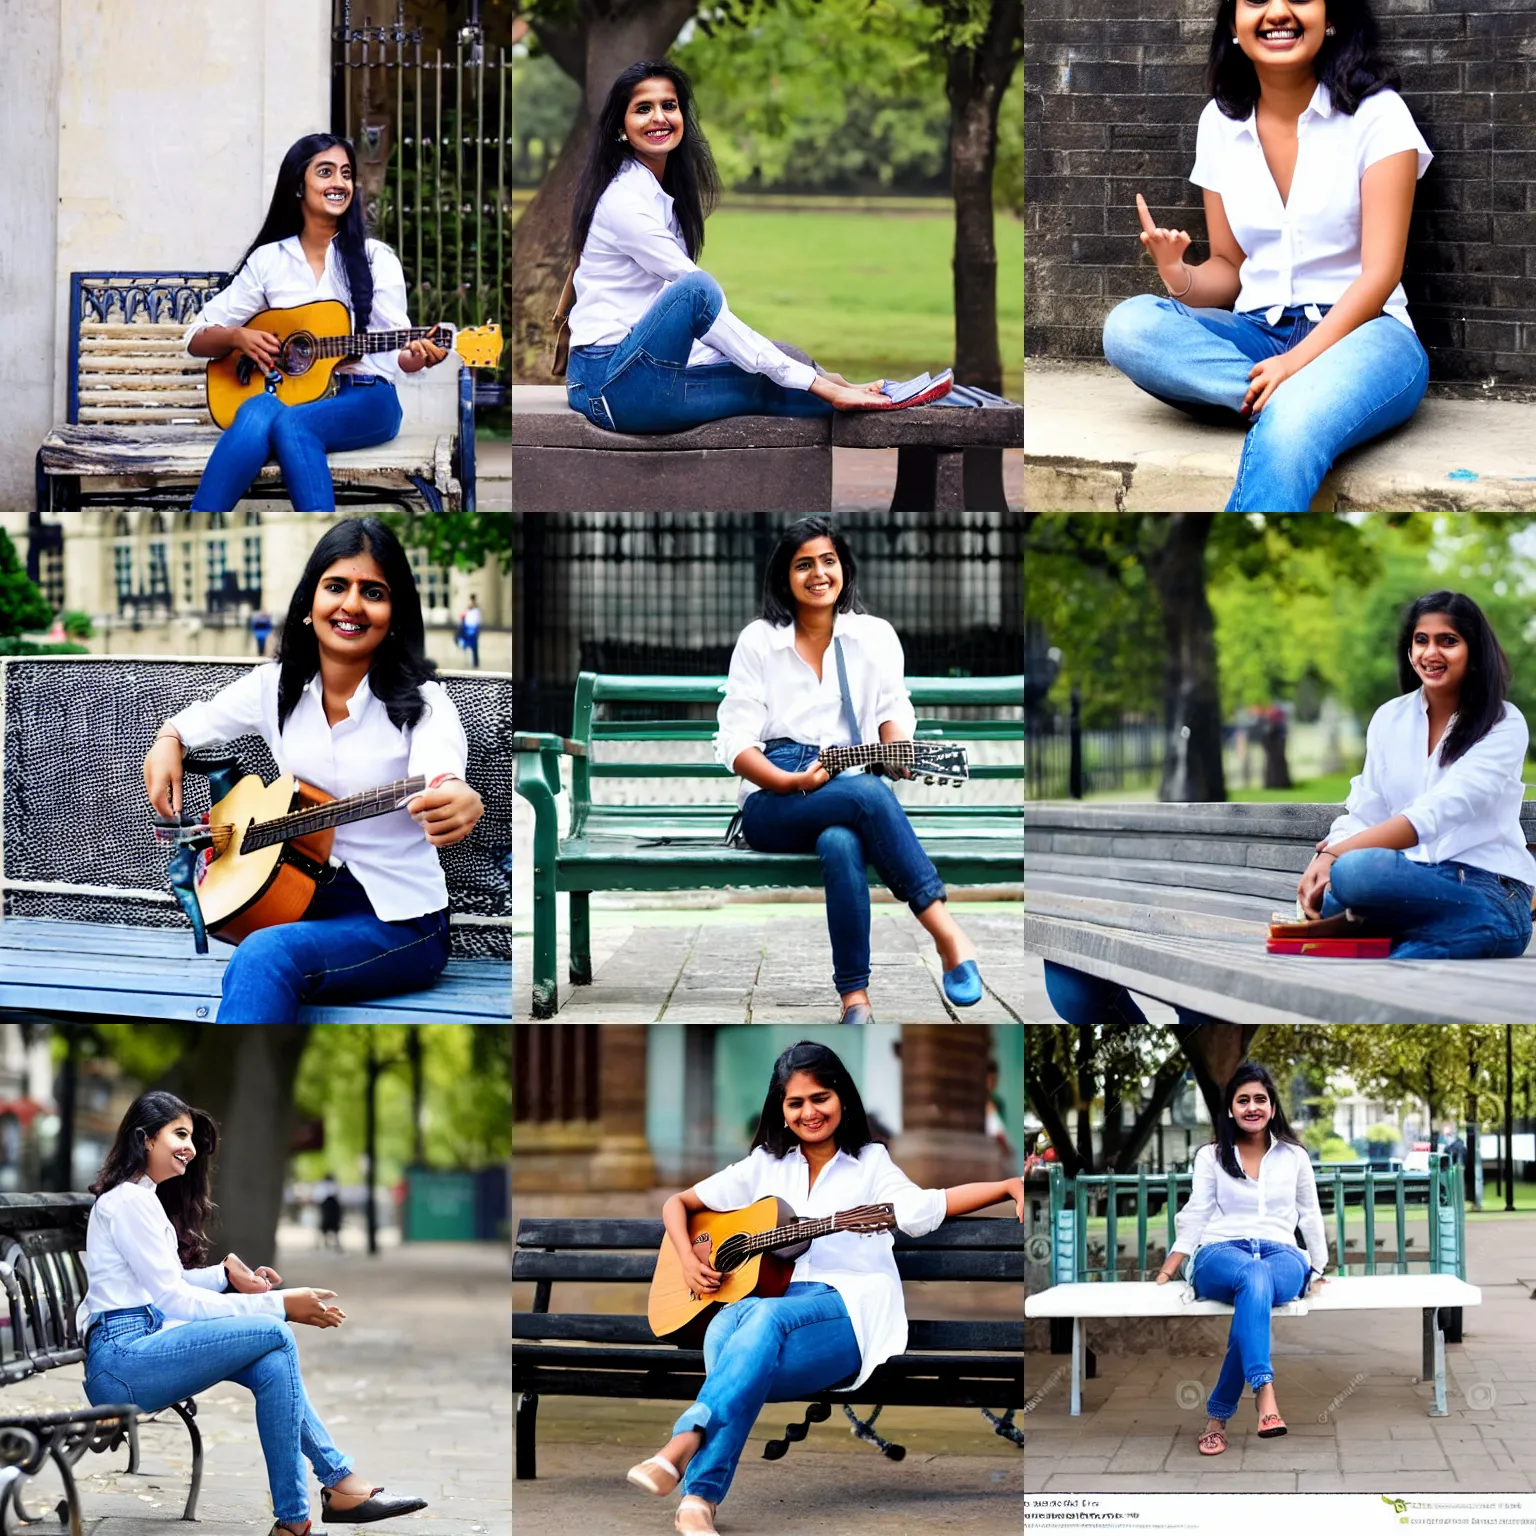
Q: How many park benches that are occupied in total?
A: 8